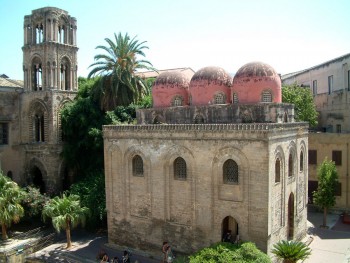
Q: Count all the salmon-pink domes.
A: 3